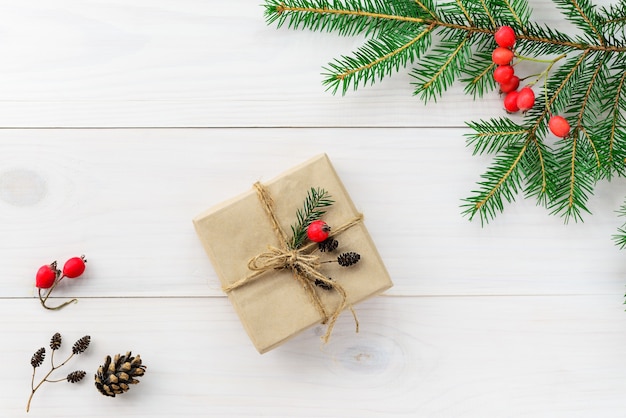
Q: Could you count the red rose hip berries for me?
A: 10